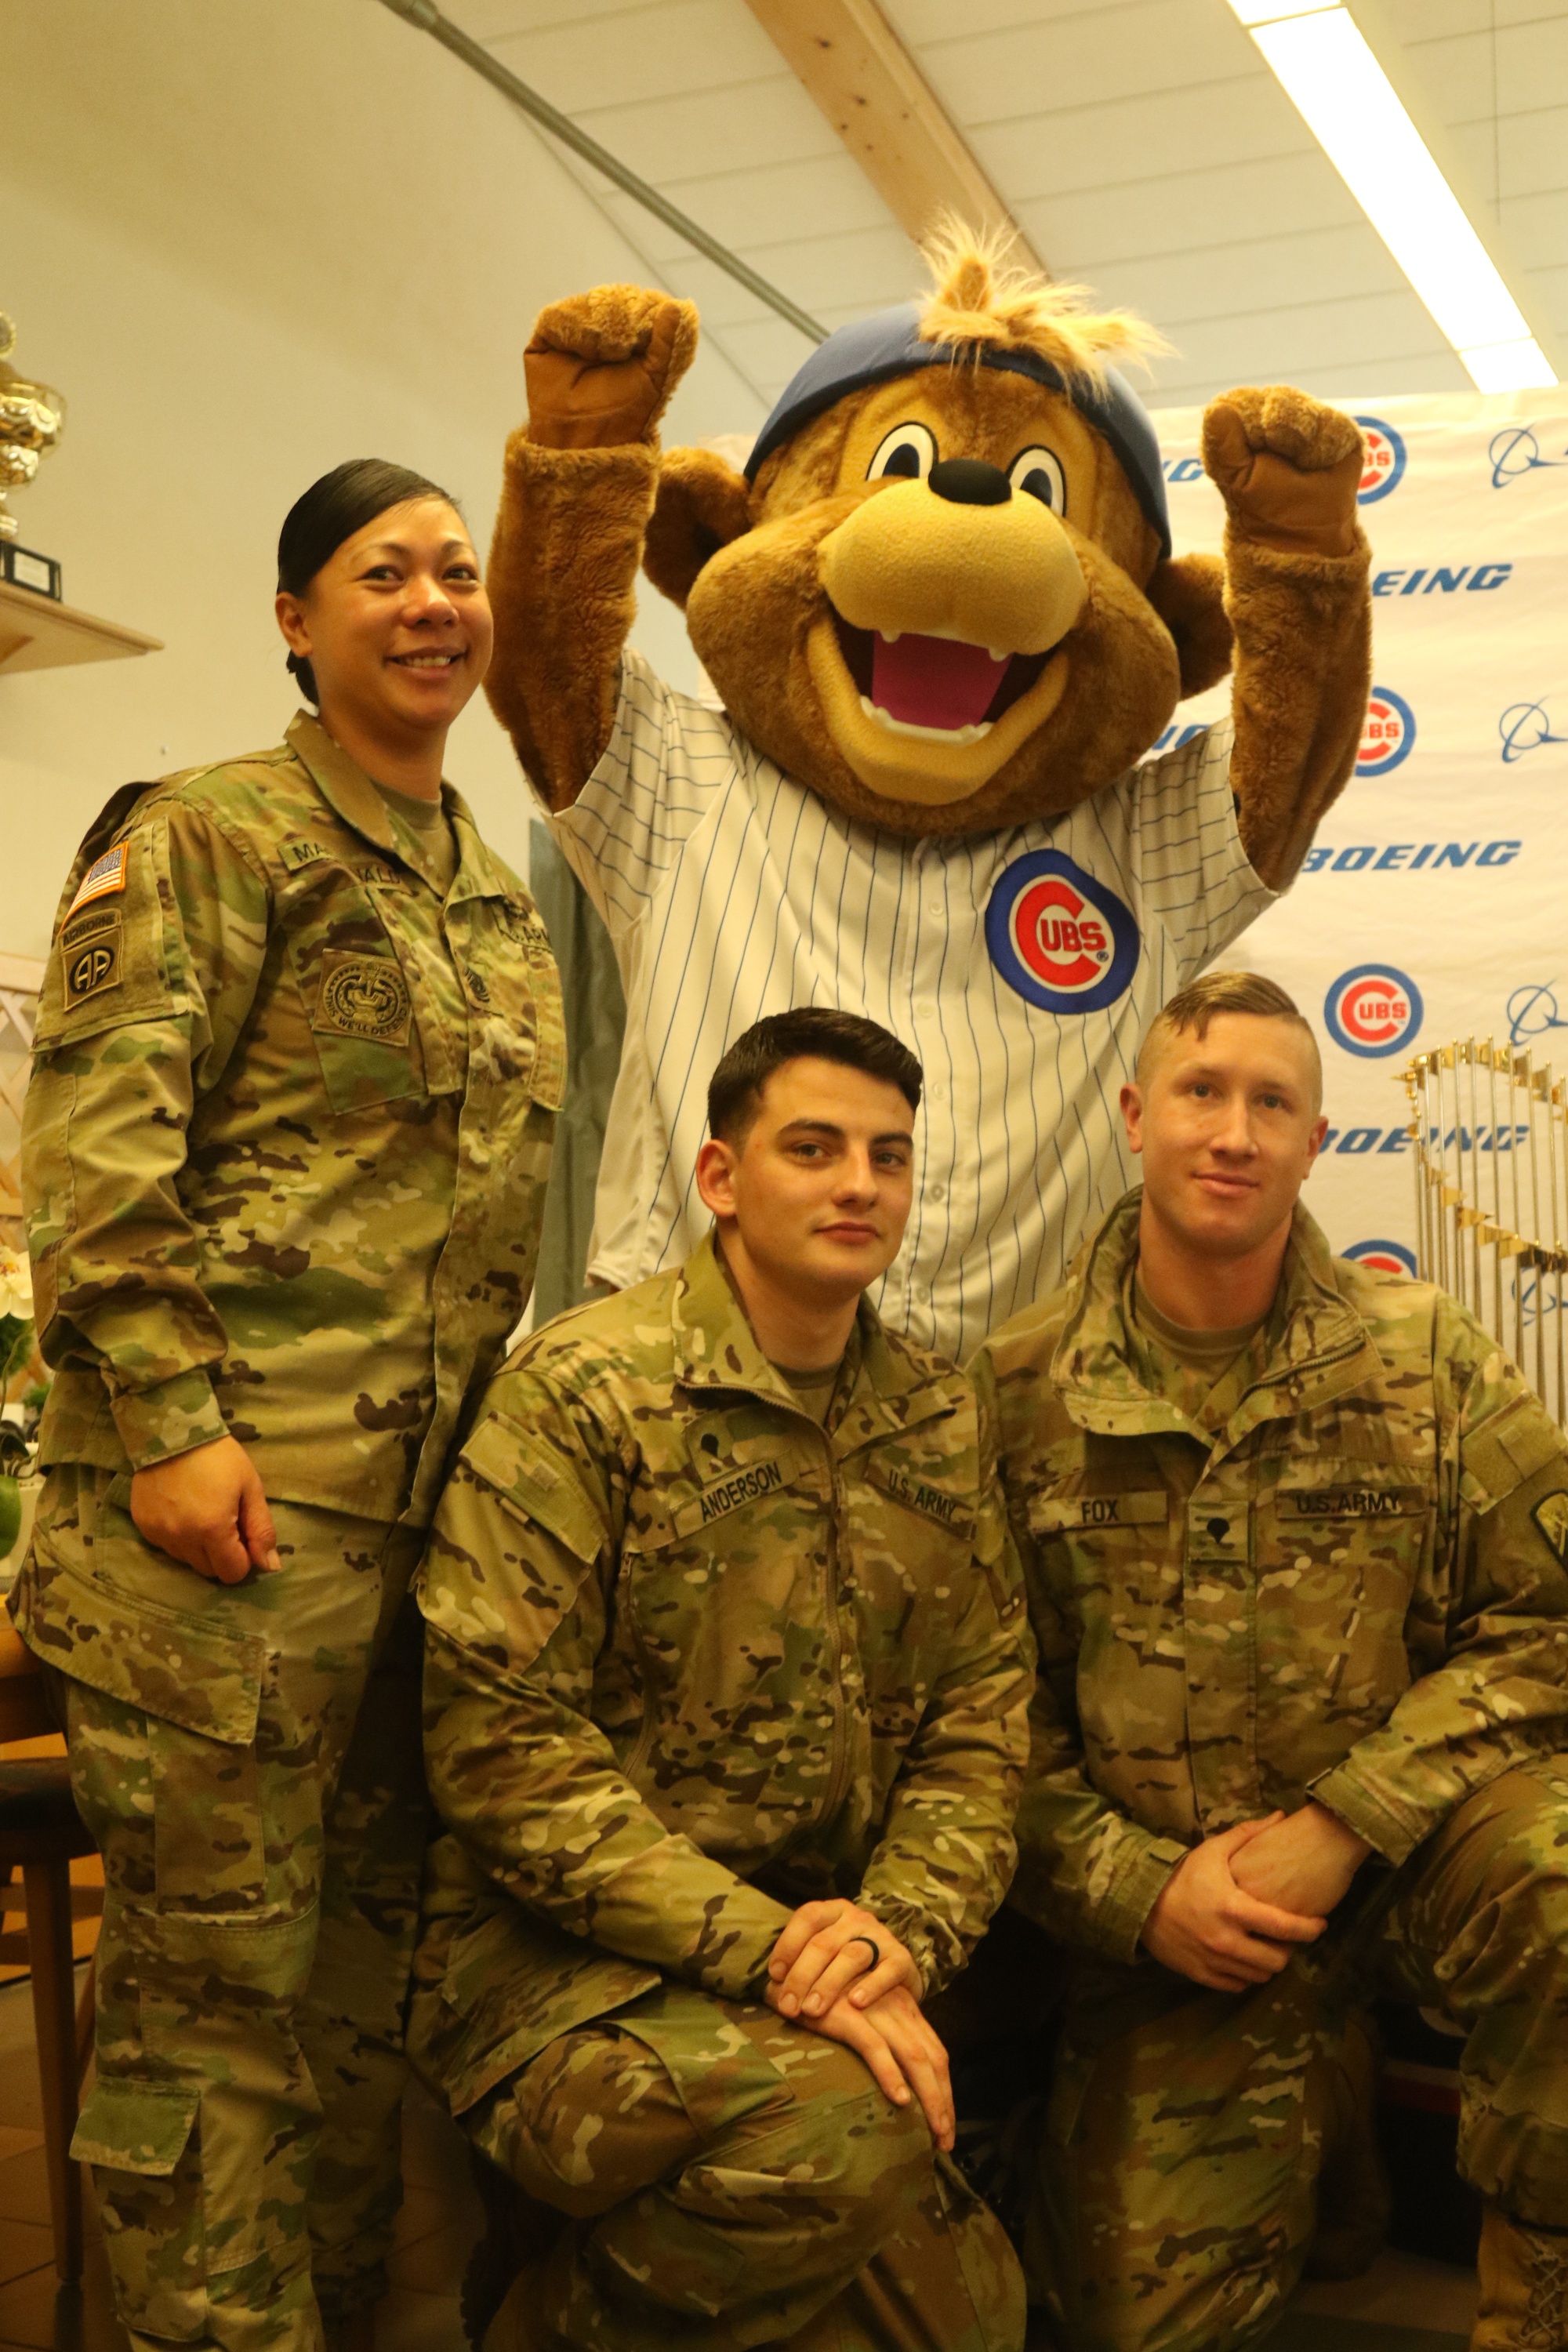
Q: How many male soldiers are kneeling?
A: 2